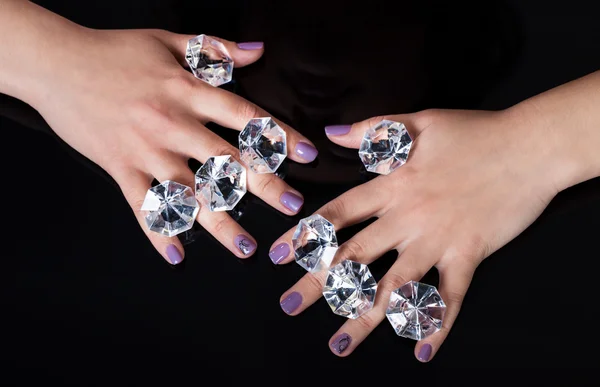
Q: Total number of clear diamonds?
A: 8